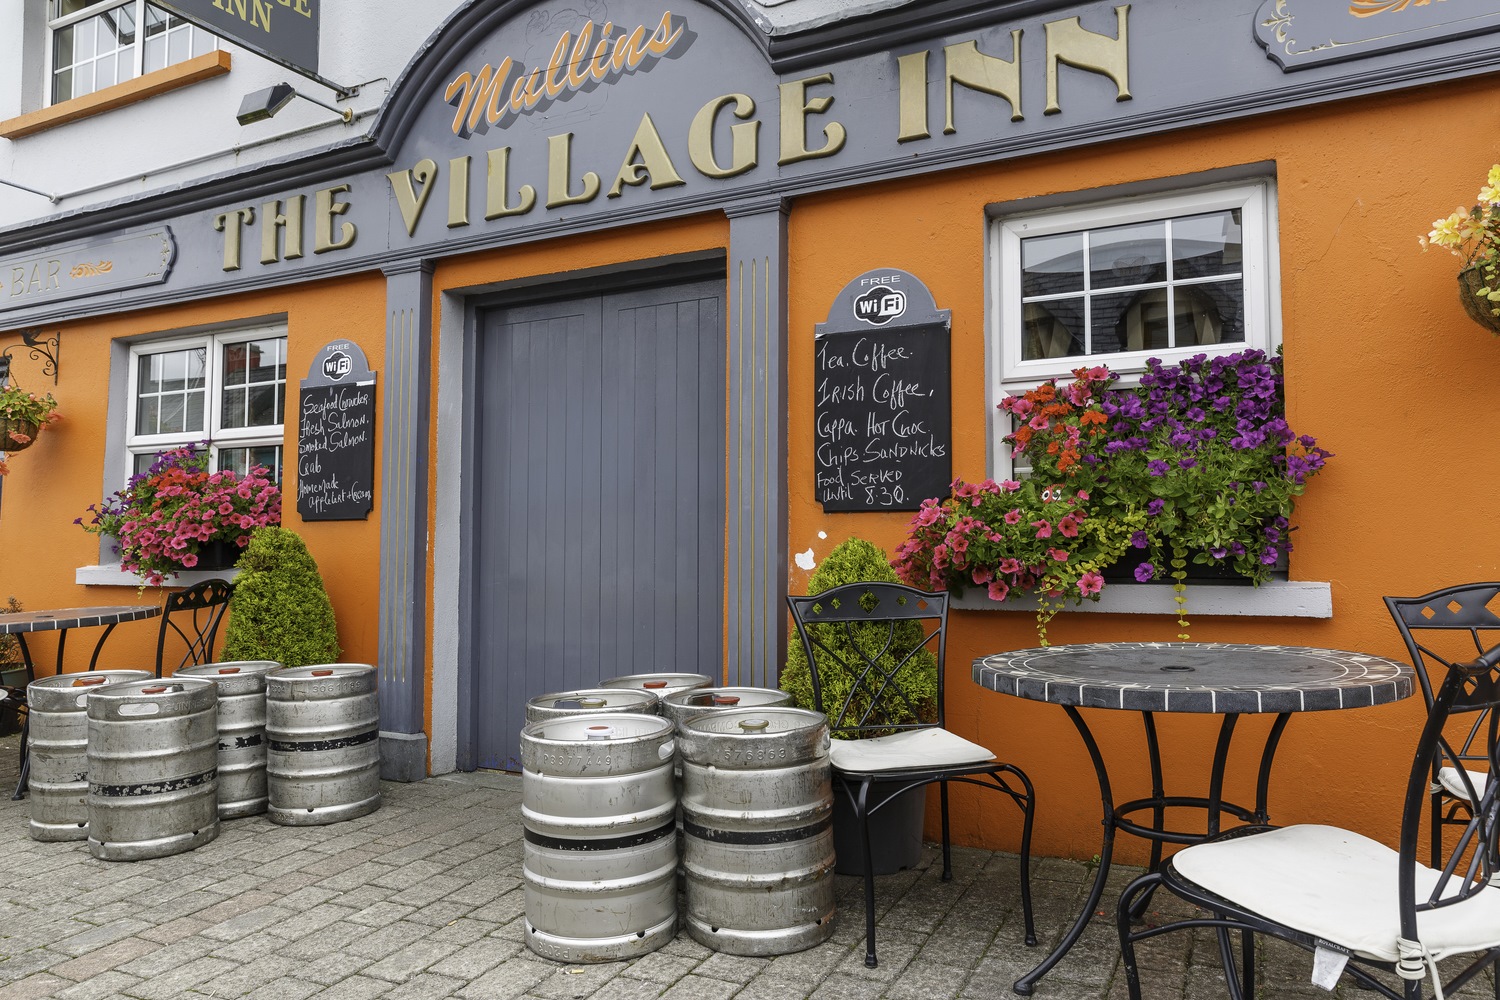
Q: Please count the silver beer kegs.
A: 9